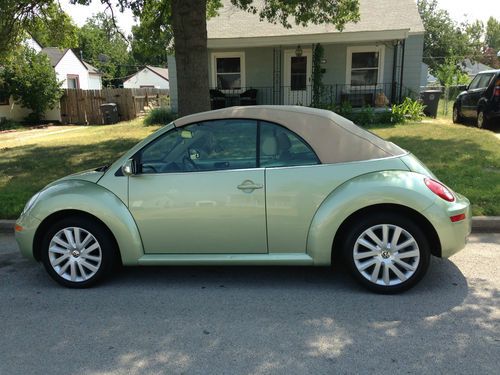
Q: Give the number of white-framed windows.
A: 2